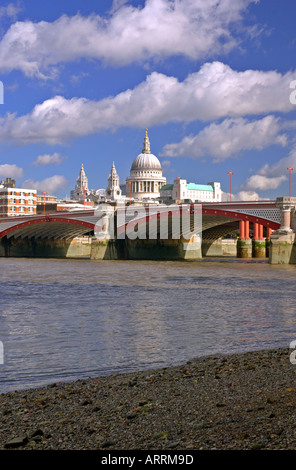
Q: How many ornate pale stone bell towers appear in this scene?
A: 2